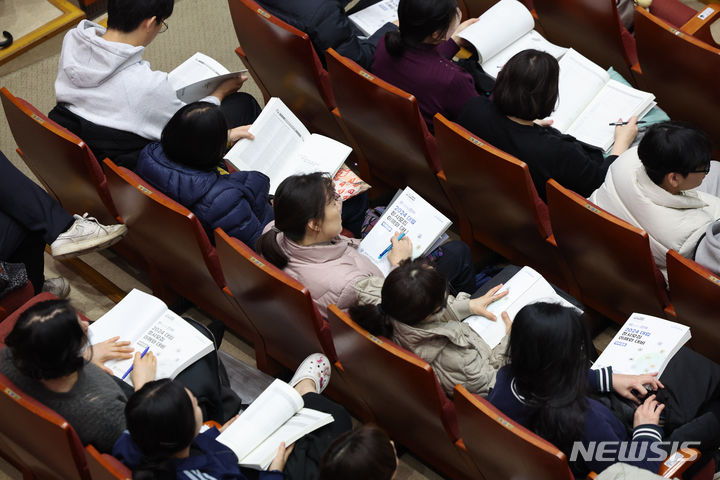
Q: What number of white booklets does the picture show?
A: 10